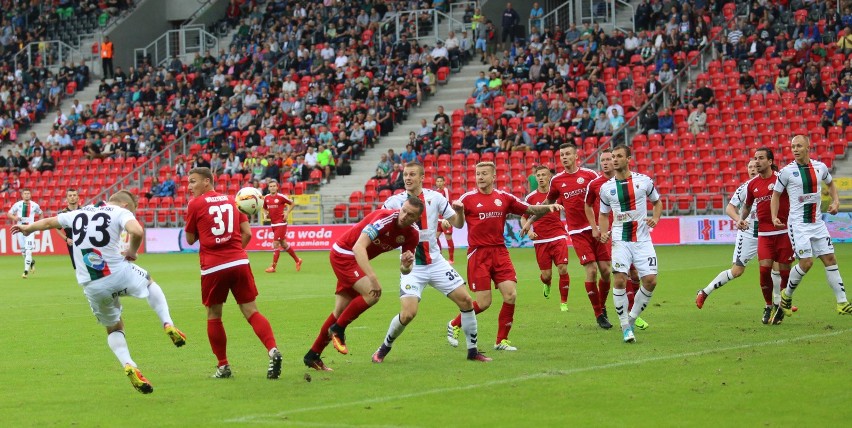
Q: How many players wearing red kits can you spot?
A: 9